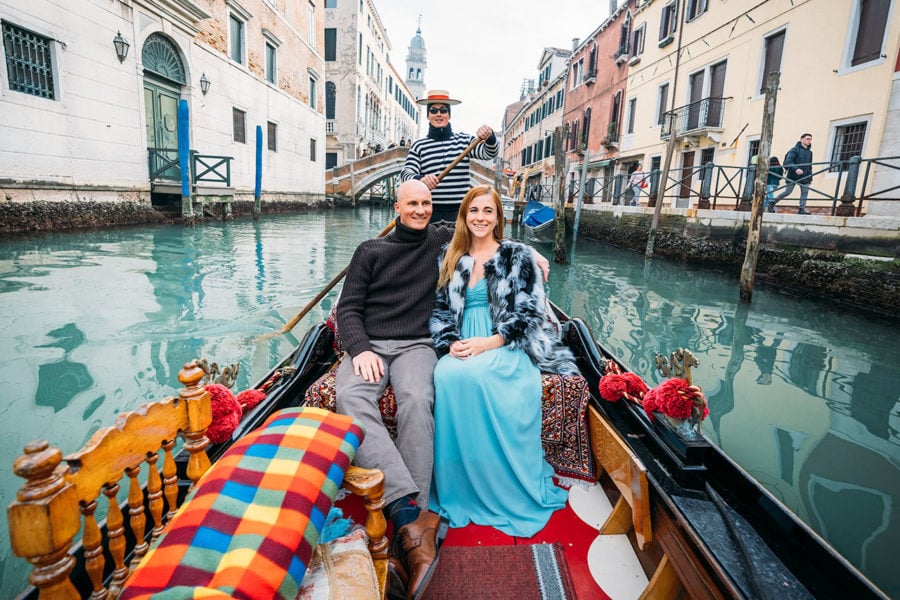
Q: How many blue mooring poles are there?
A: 2